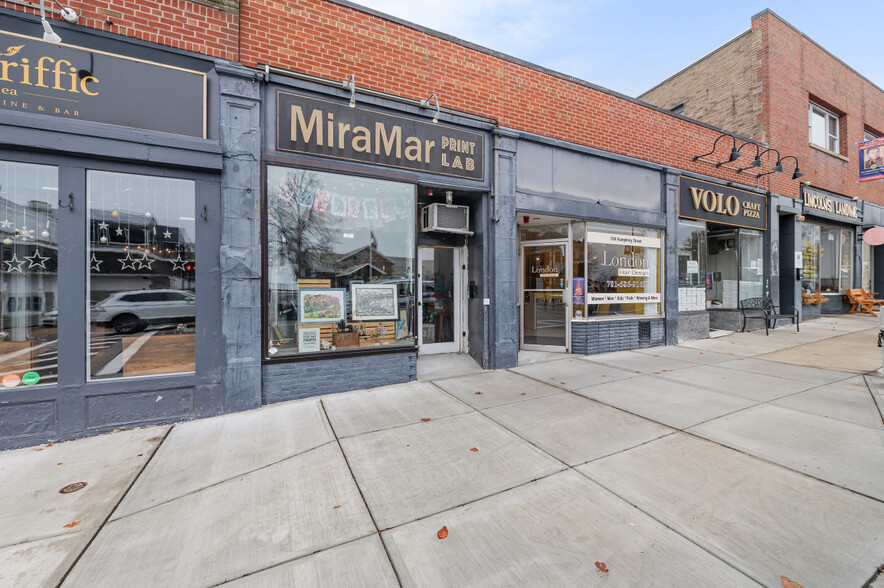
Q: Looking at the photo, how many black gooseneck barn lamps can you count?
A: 4